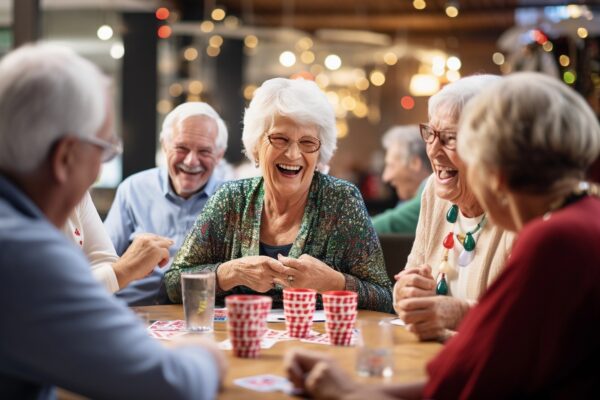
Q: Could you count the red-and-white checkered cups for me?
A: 3